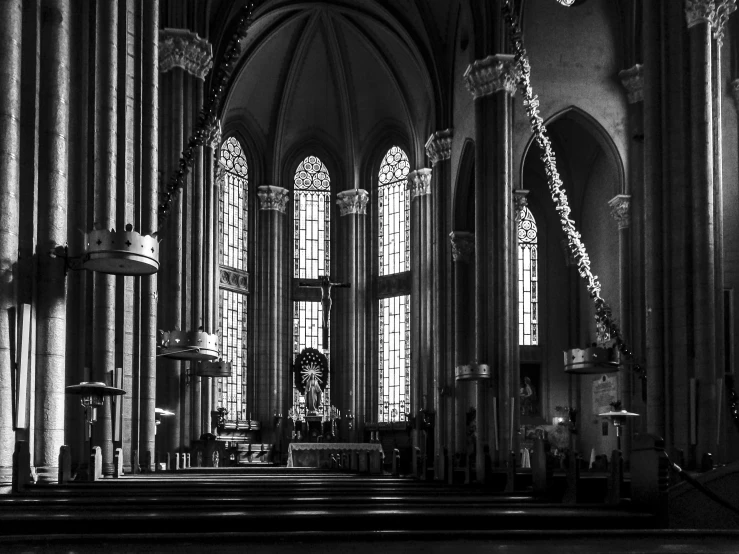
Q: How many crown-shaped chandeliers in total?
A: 5